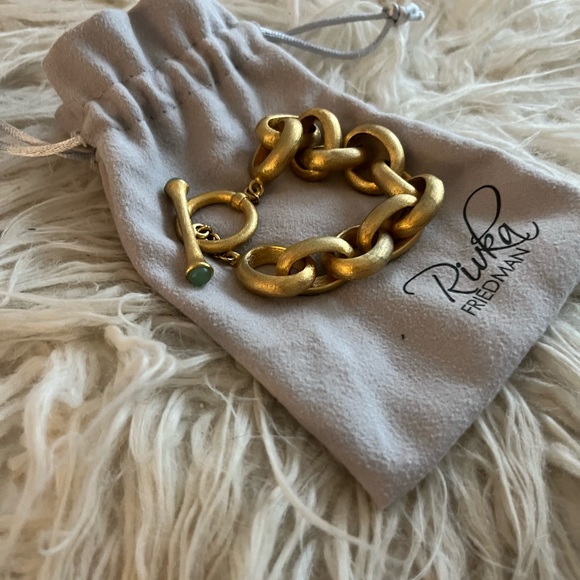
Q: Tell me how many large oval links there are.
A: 11